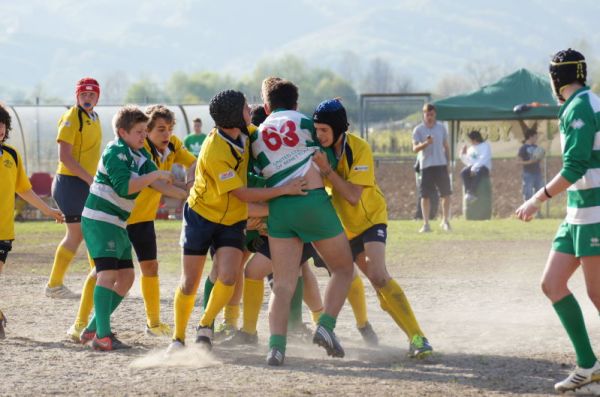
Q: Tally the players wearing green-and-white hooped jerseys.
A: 3